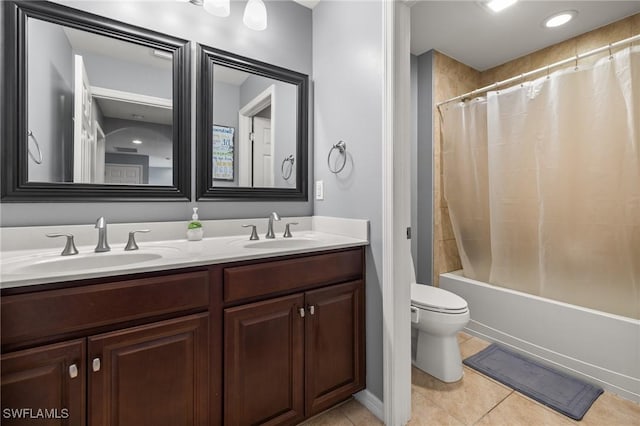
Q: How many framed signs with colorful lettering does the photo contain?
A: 1